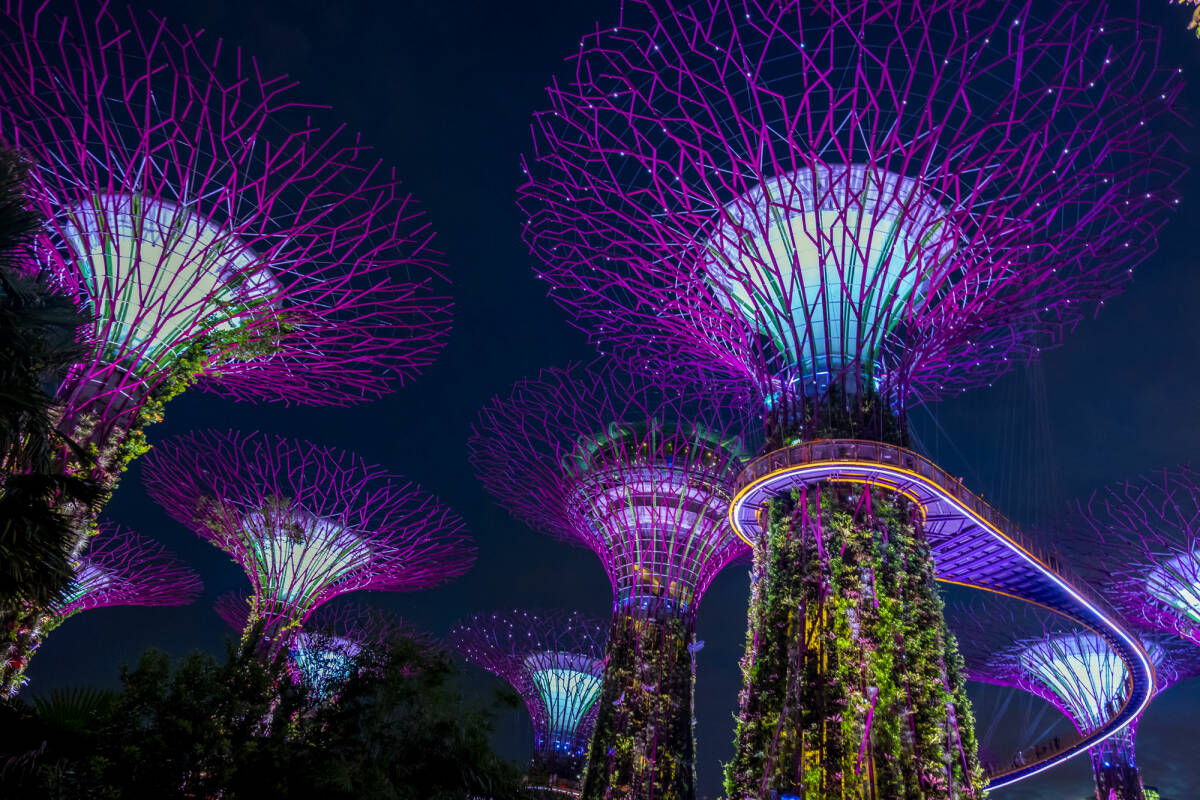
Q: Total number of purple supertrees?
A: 9